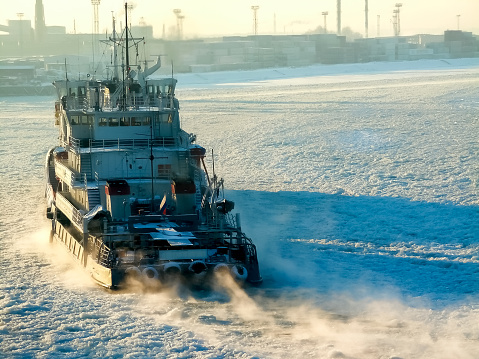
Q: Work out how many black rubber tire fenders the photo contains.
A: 6